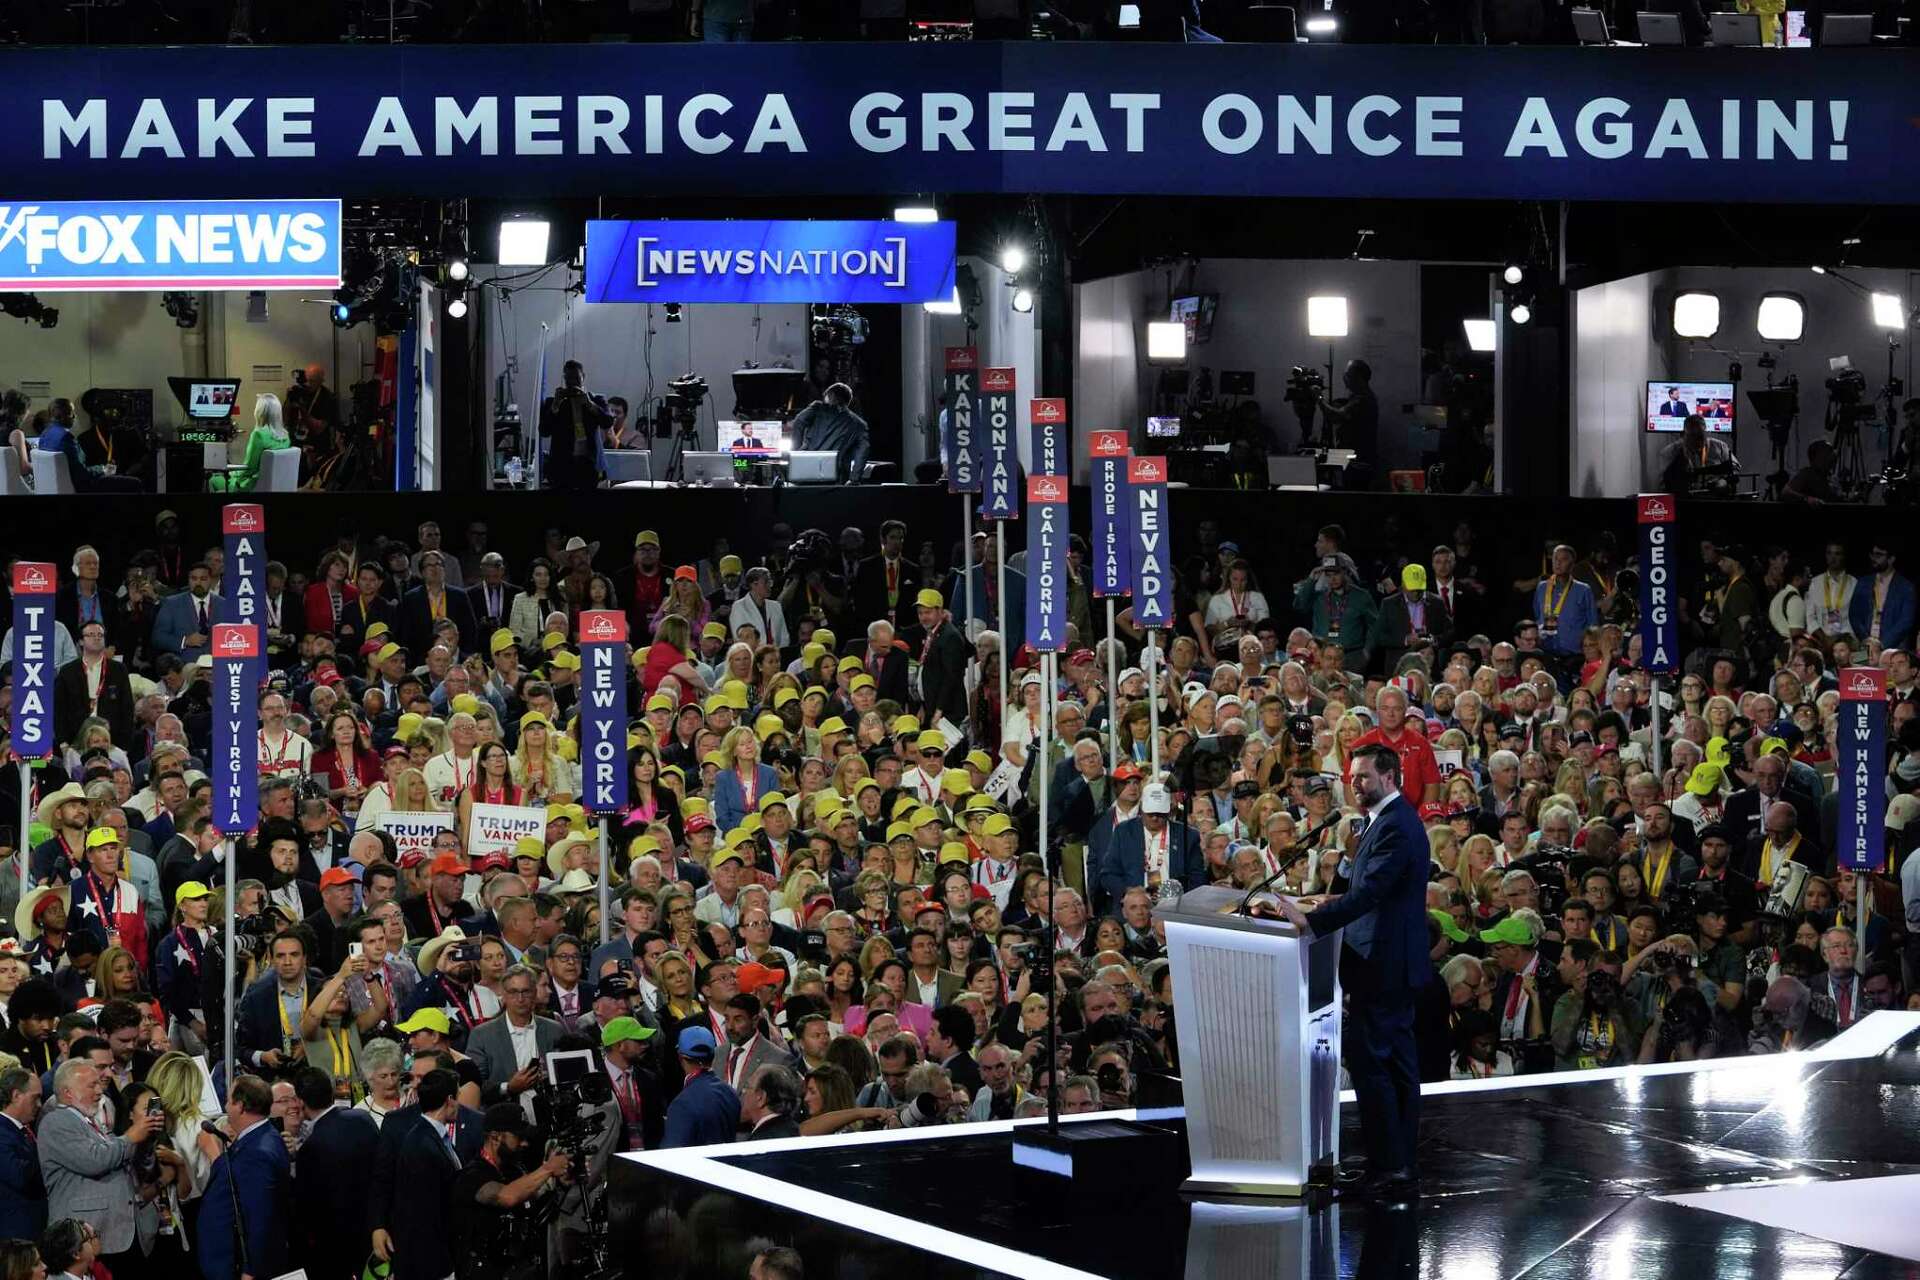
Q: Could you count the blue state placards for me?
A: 12